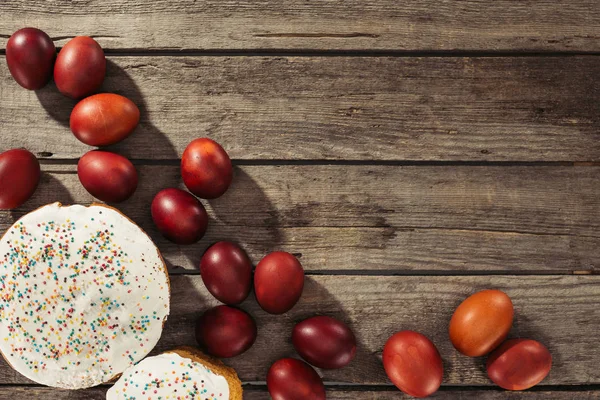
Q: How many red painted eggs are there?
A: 15